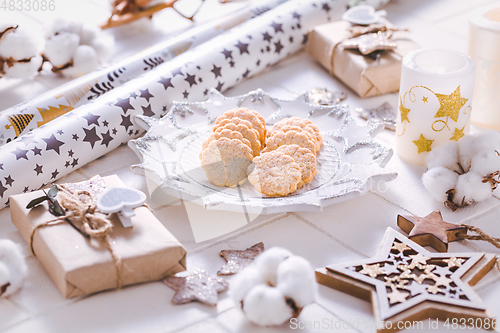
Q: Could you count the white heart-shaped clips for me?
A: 2